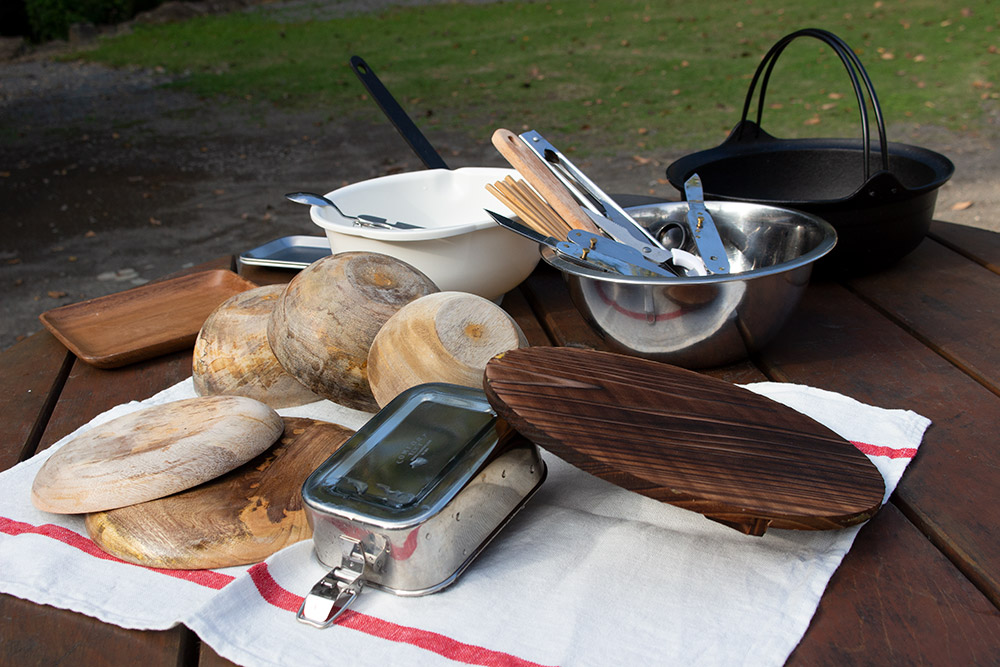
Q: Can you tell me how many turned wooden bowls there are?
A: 3